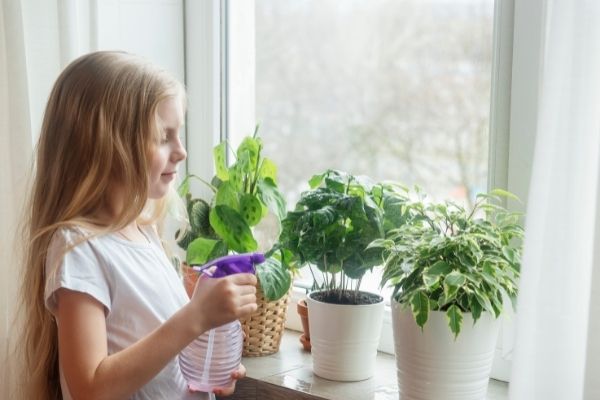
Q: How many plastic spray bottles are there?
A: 1